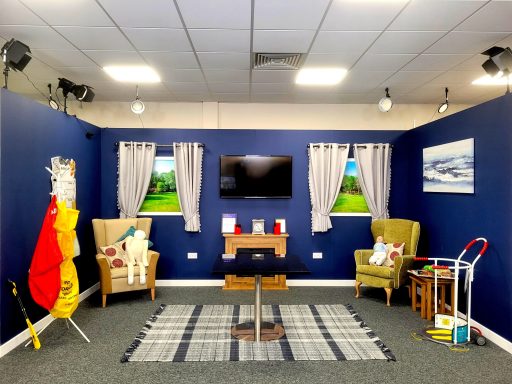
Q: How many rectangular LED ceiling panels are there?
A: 3